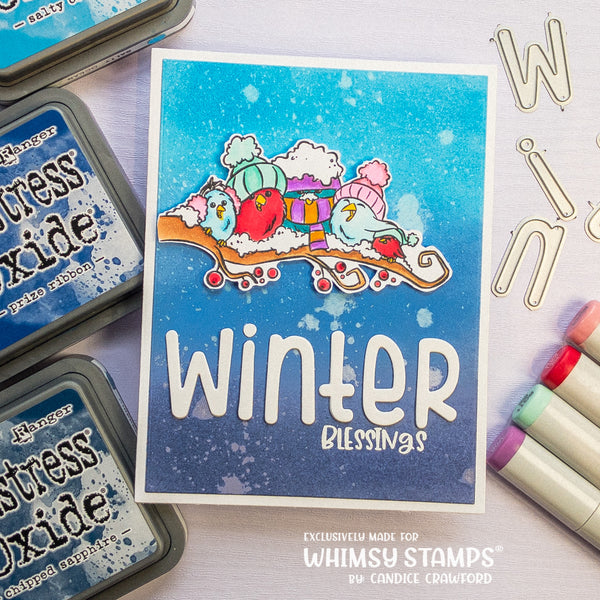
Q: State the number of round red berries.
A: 12